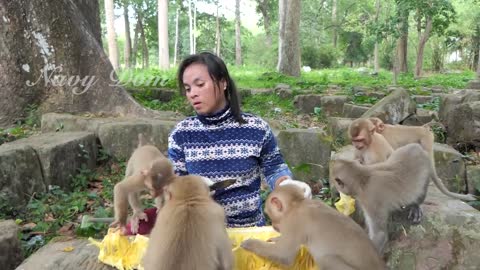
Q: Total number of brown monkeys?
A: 6